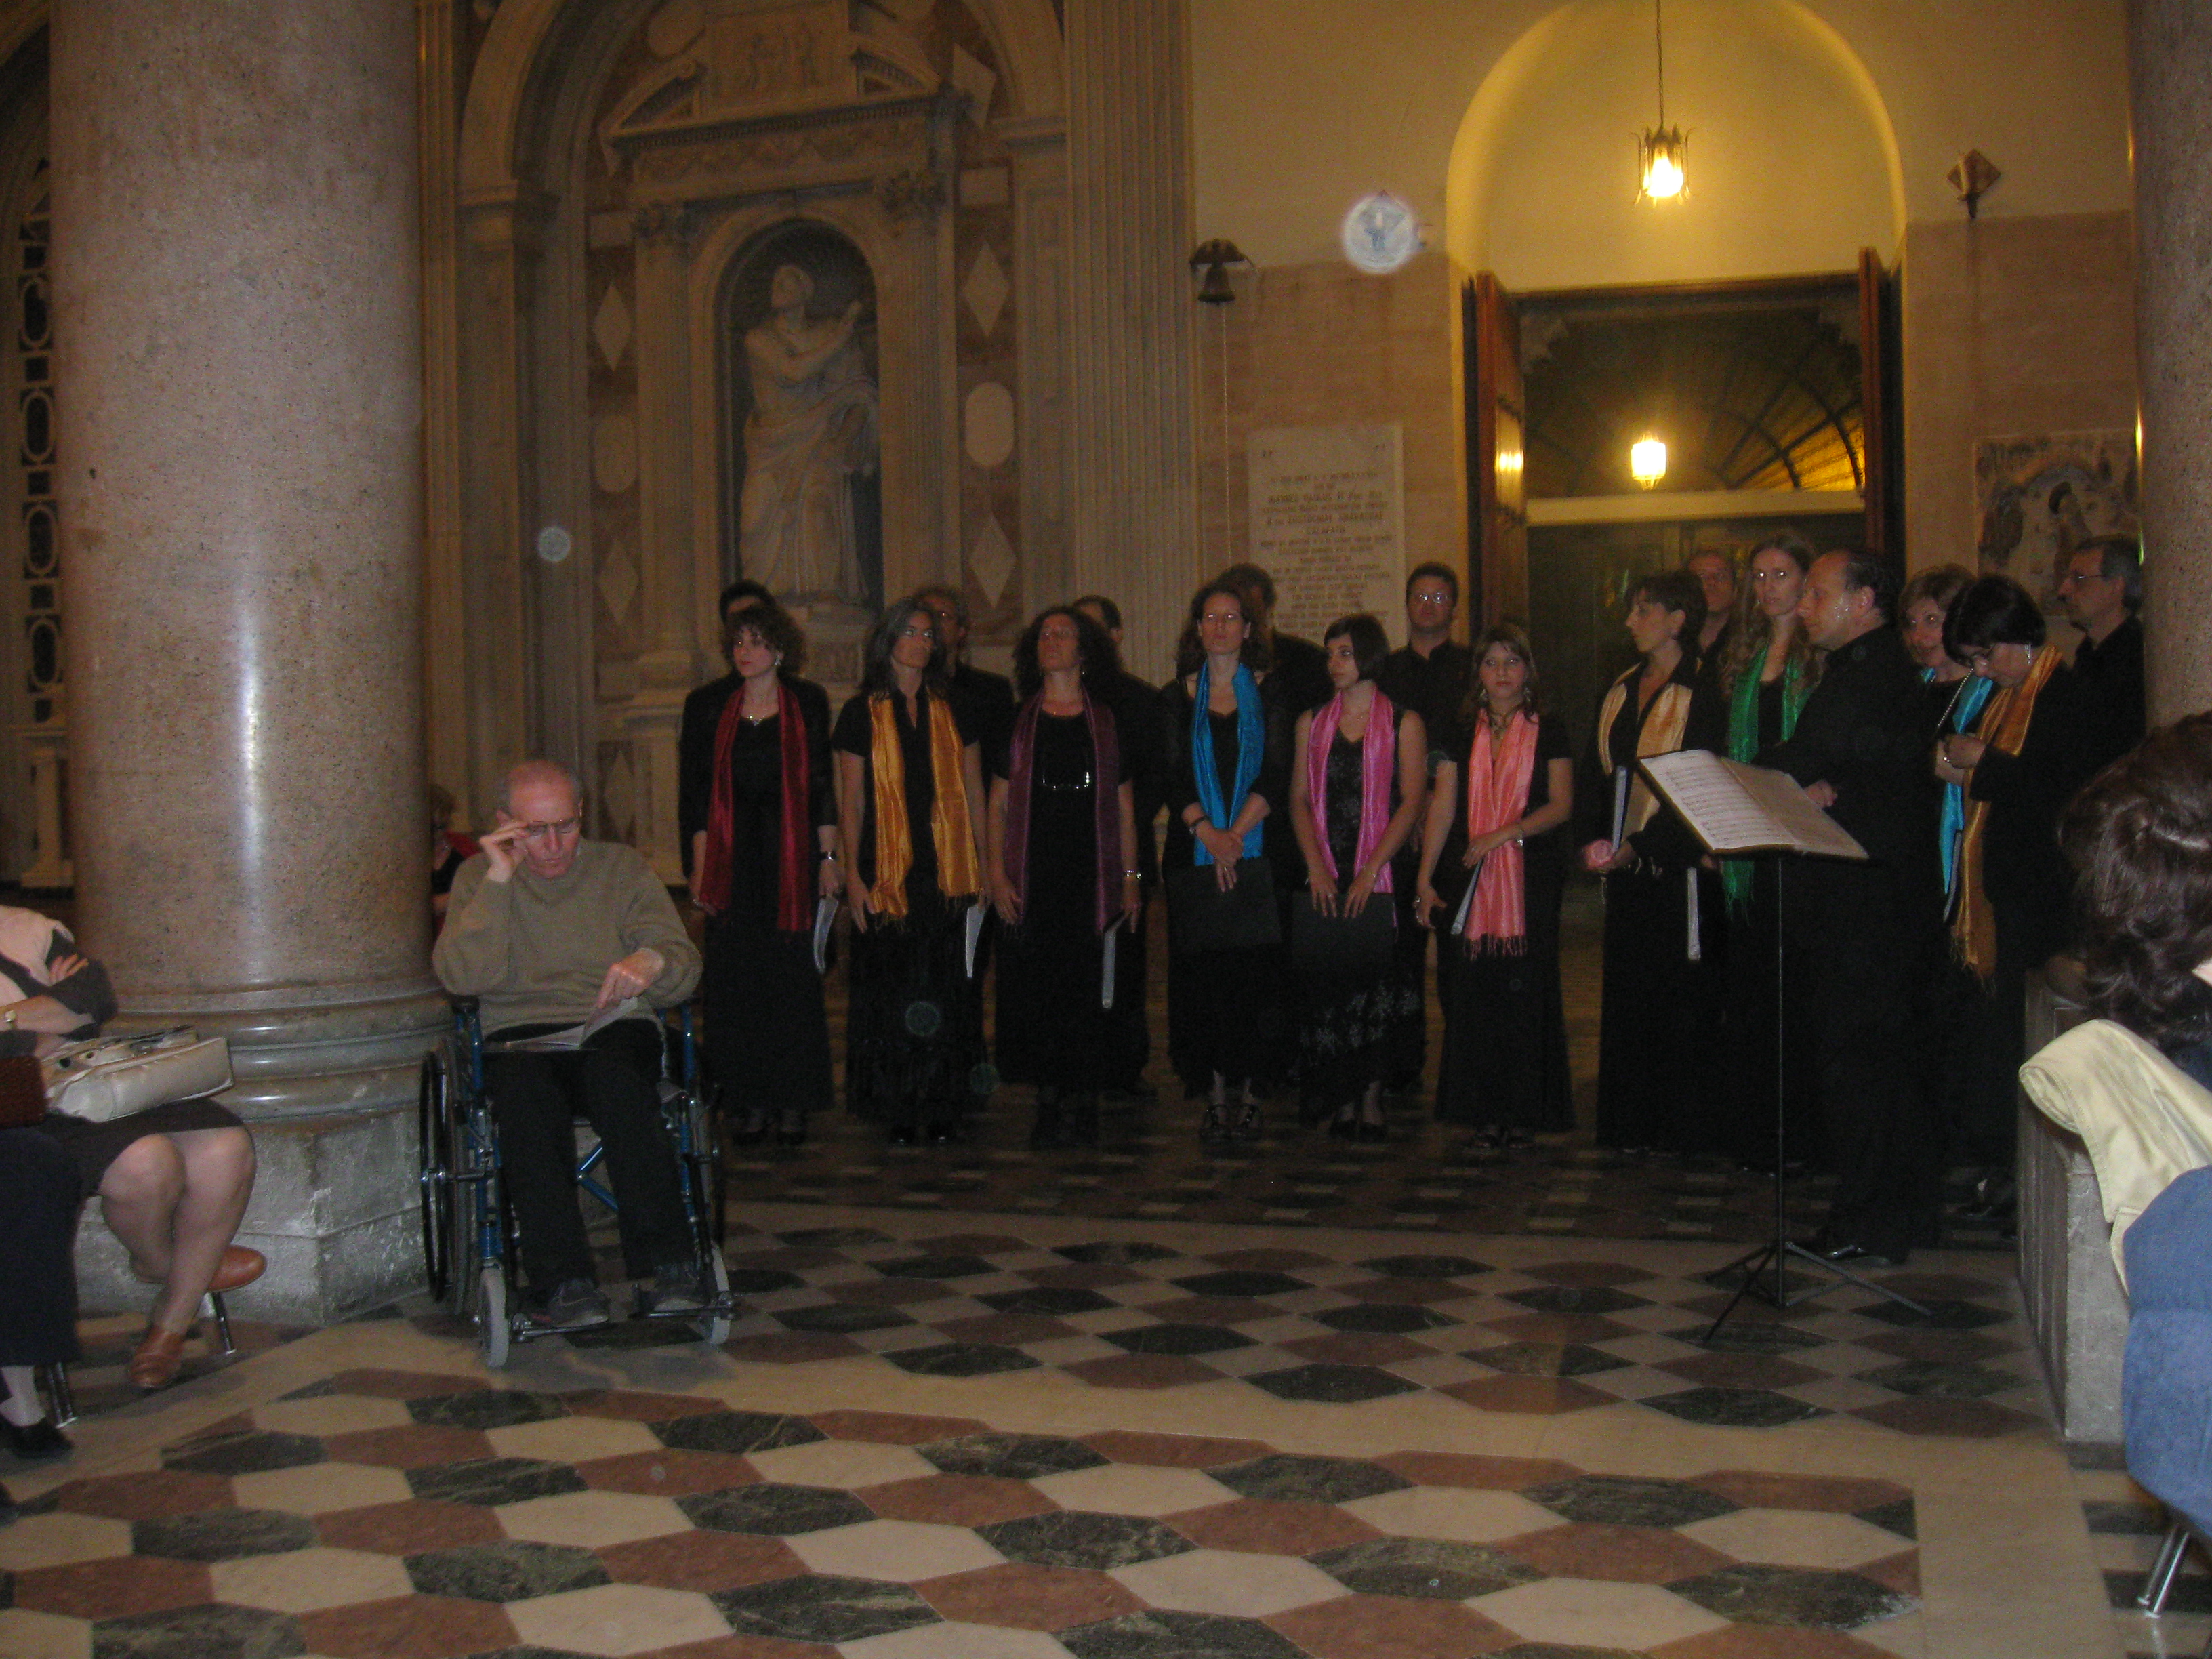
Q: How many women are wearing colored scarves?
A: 10